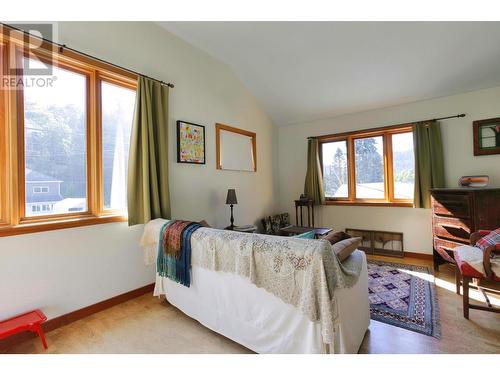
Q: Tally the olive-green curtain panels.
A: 3